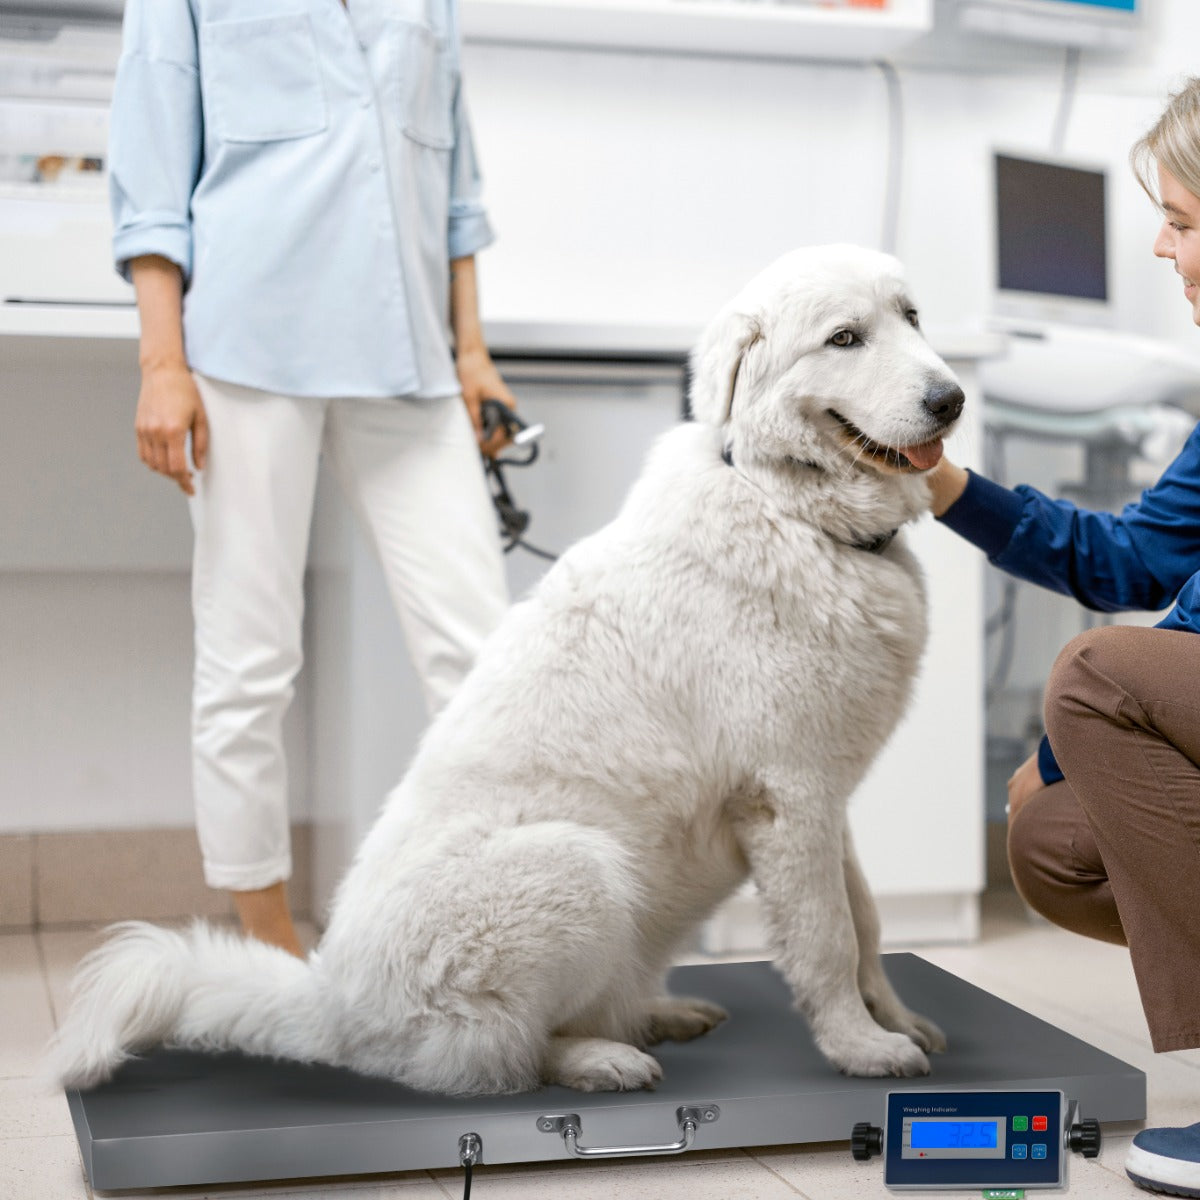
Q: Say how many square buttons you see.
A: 4